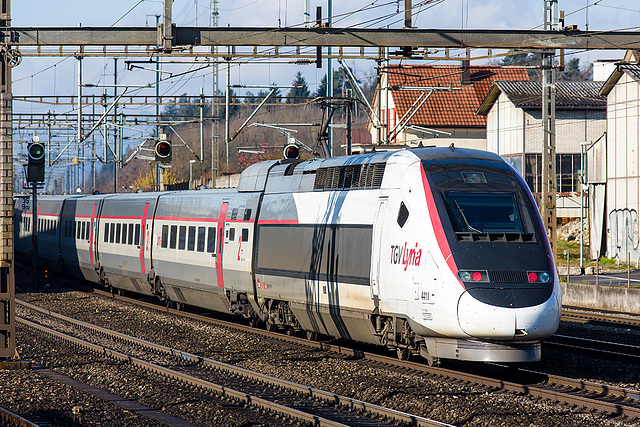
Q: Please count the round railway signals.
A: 3